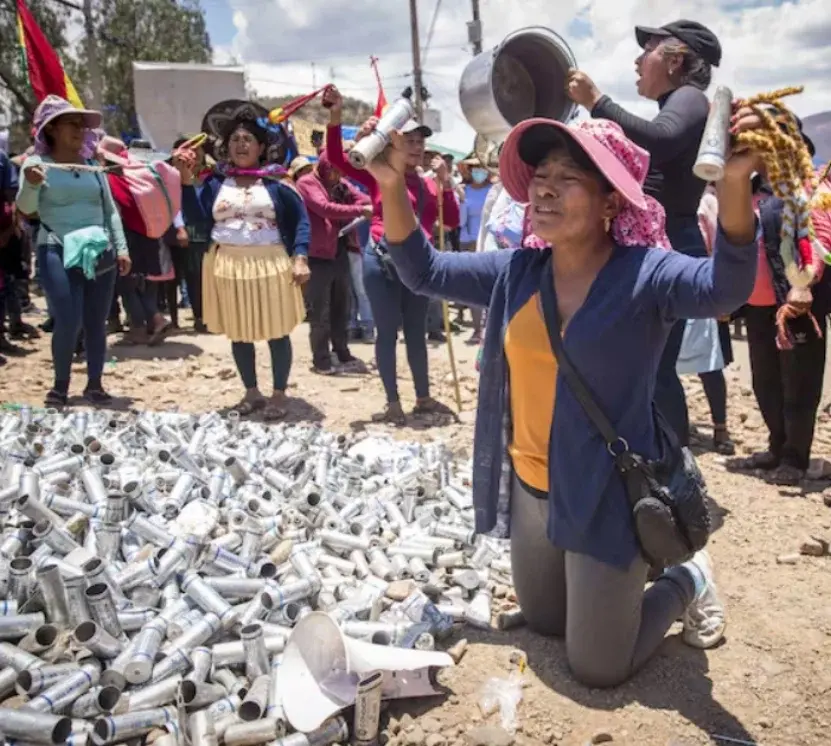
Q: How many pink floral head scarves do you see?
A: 1